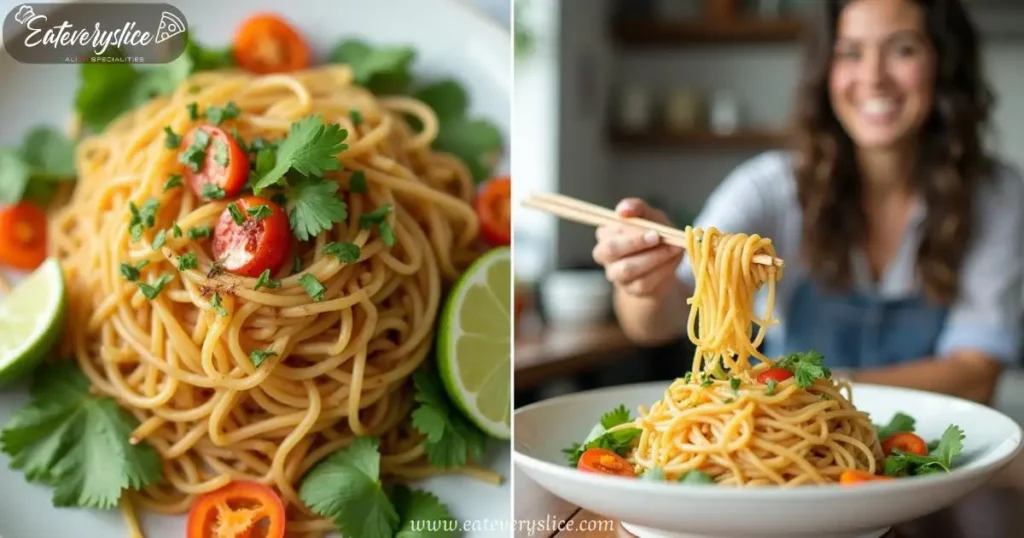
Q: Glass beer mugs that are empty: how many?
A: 0